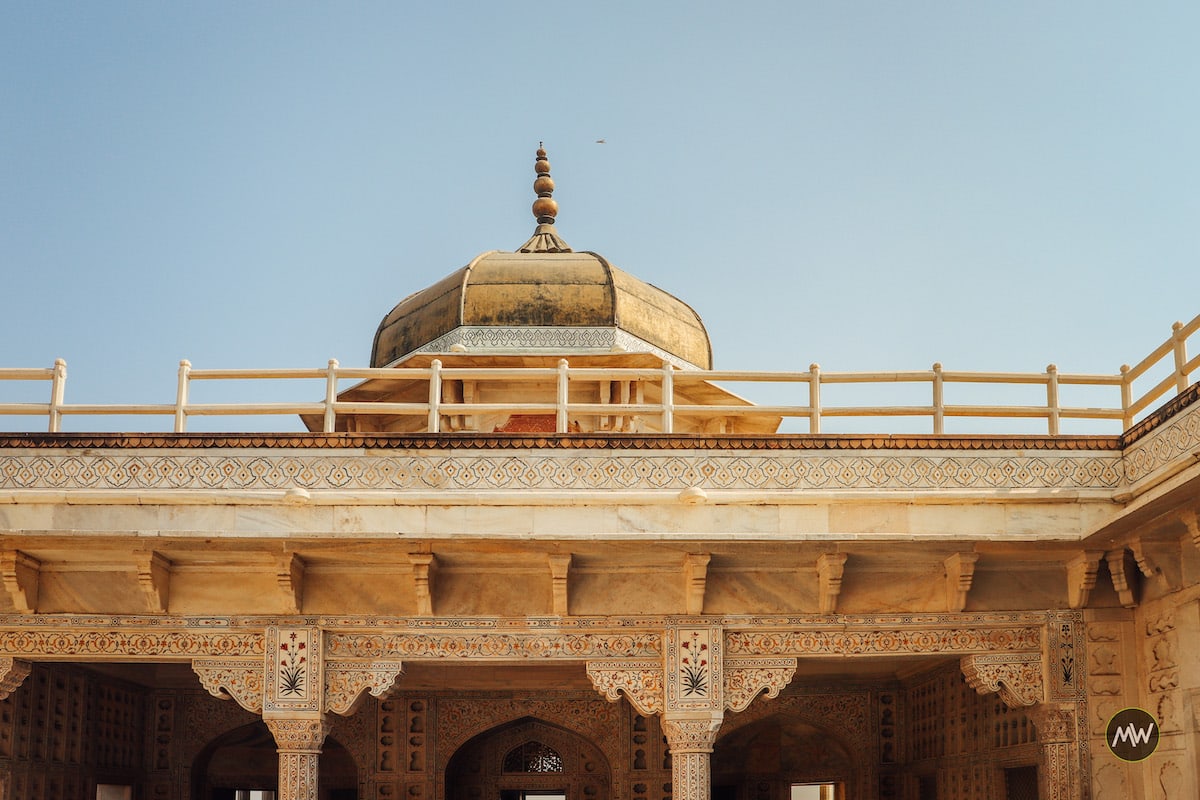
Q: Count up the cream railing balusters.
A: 11